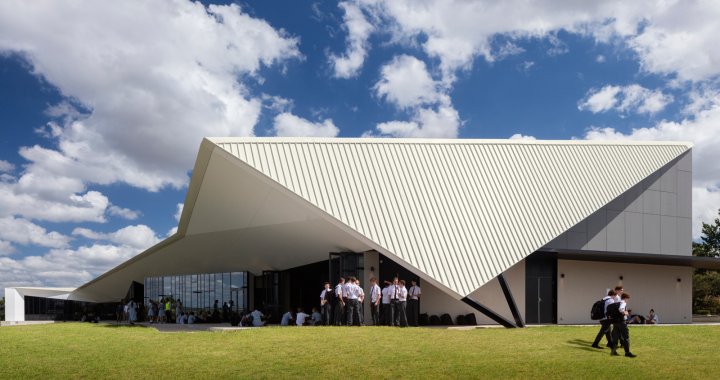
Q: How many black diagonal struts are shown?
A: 2